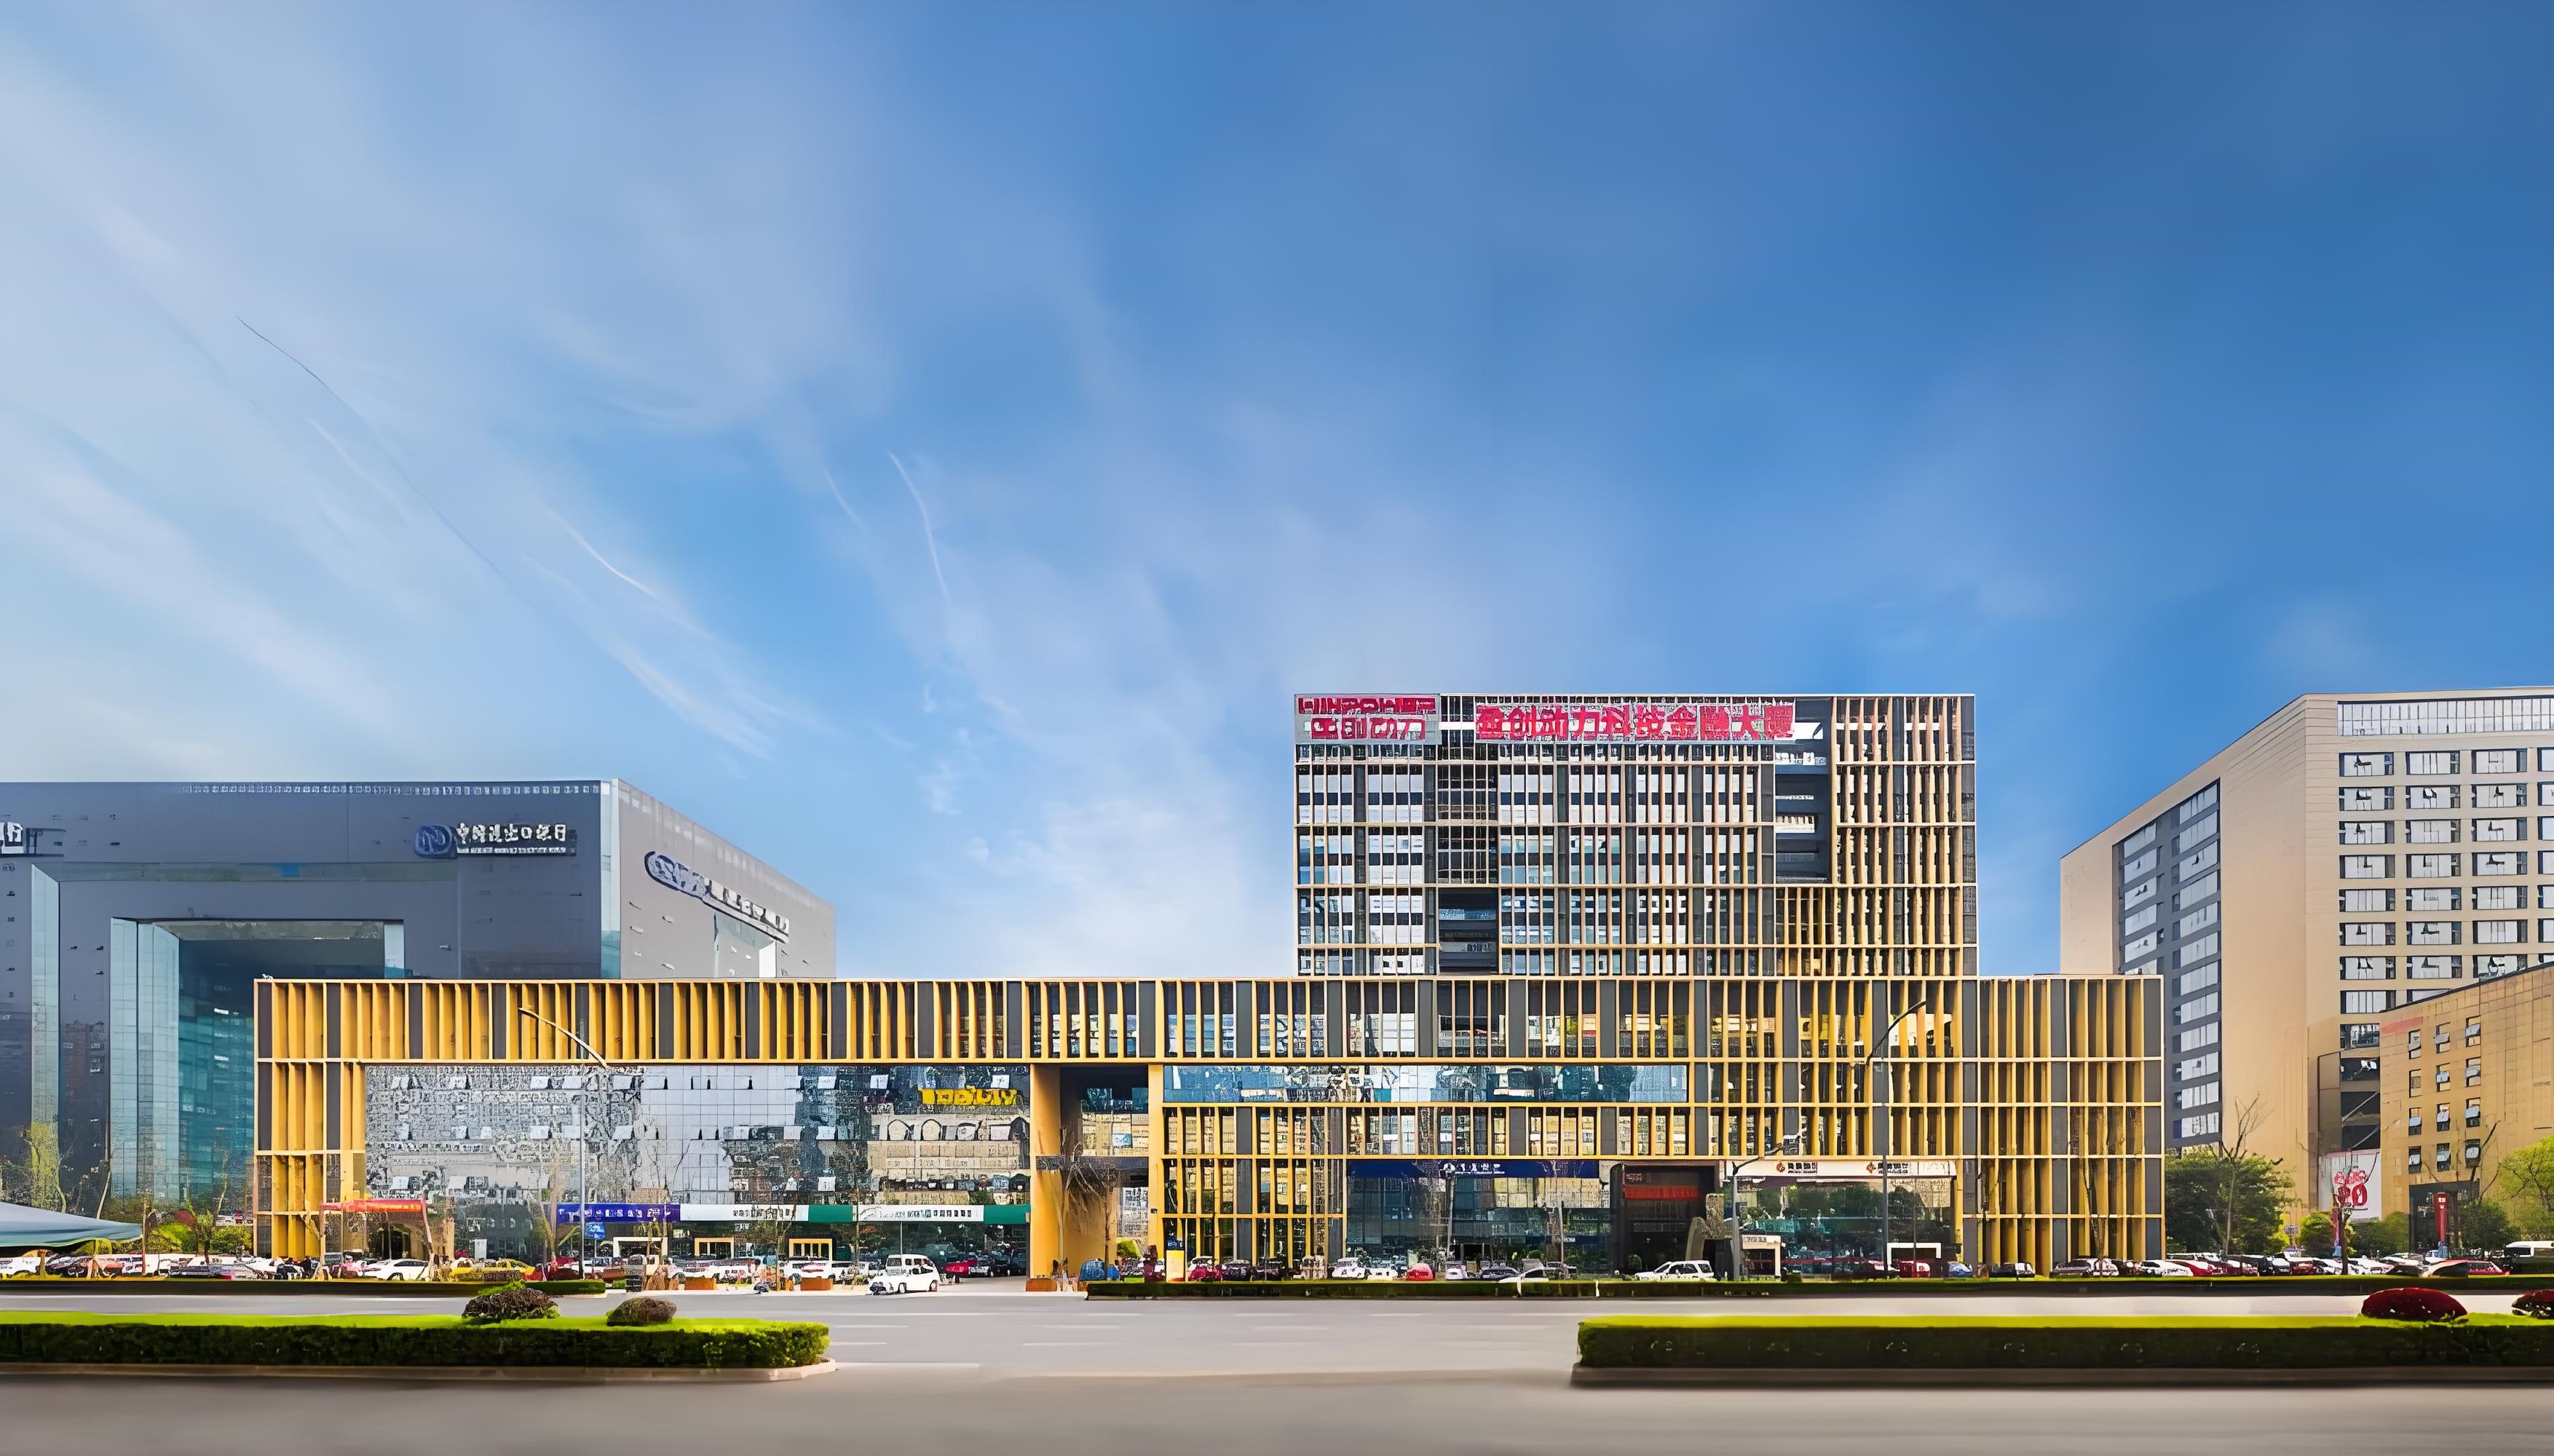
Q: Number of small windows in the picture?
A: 12